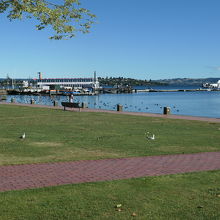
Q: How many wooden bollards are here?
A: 6